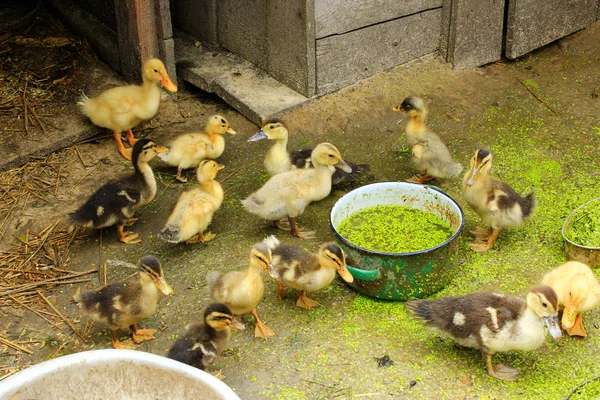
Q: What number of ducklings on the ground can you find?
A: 14